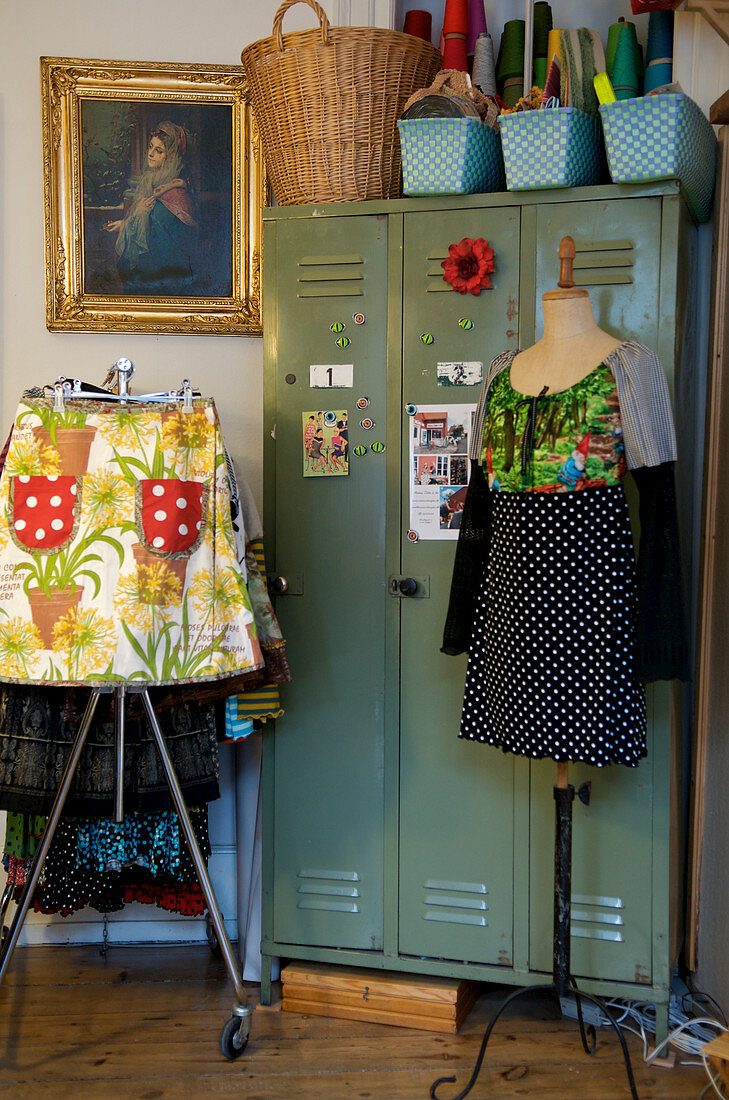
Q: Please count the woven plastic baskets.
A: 3